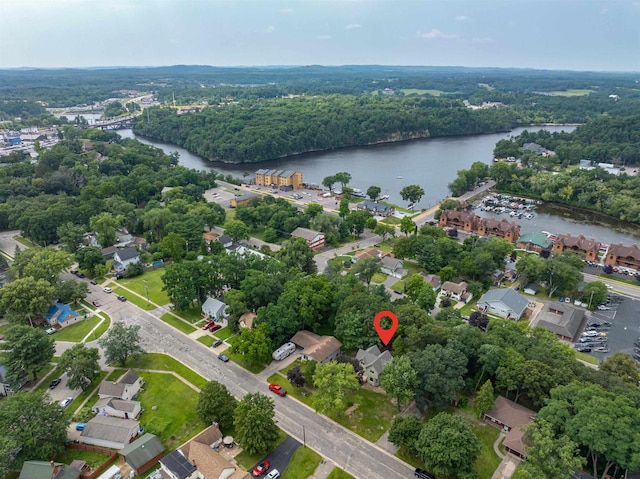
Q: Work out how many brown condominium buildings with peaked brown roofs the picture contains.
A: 4